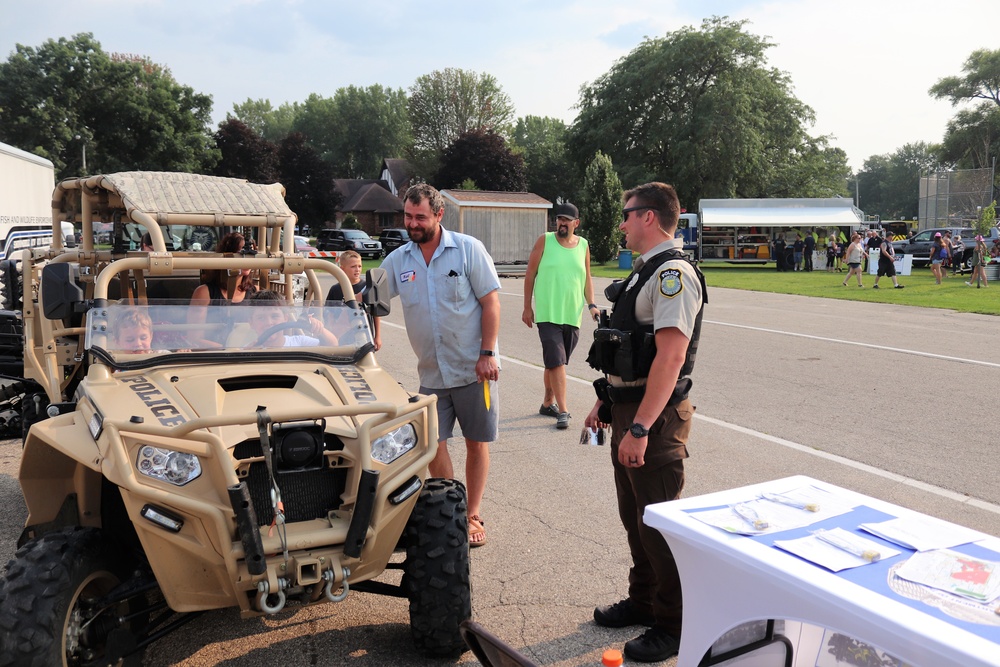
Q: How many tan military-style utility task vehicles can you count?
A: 1